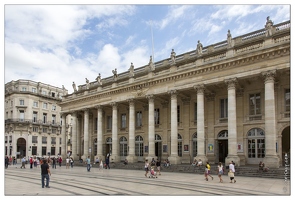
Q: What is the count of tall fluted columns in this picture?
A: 11